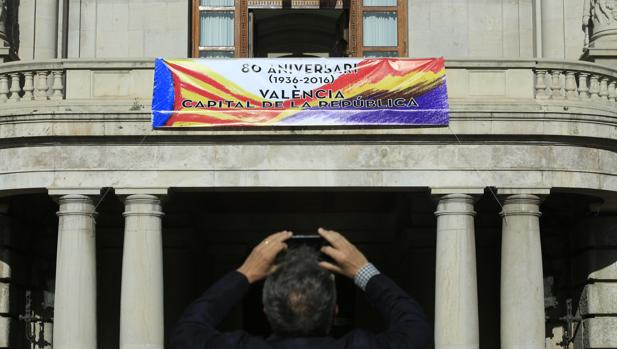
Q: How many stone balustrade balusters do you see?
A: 12